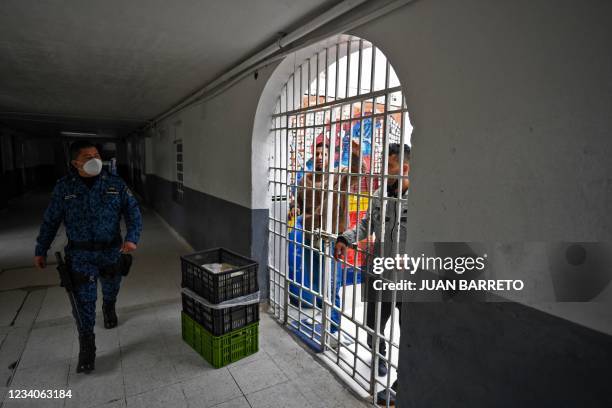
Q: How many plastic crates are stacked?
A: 3